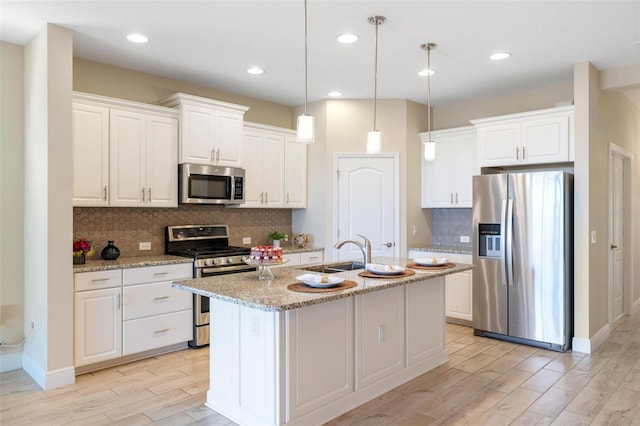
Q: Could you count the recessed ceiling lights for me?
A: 6